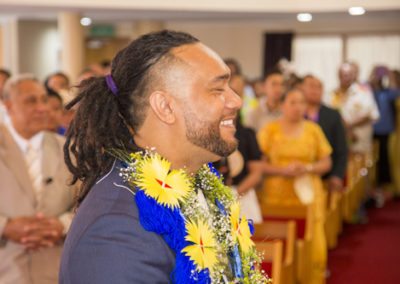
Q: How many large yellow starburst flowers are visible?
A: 3